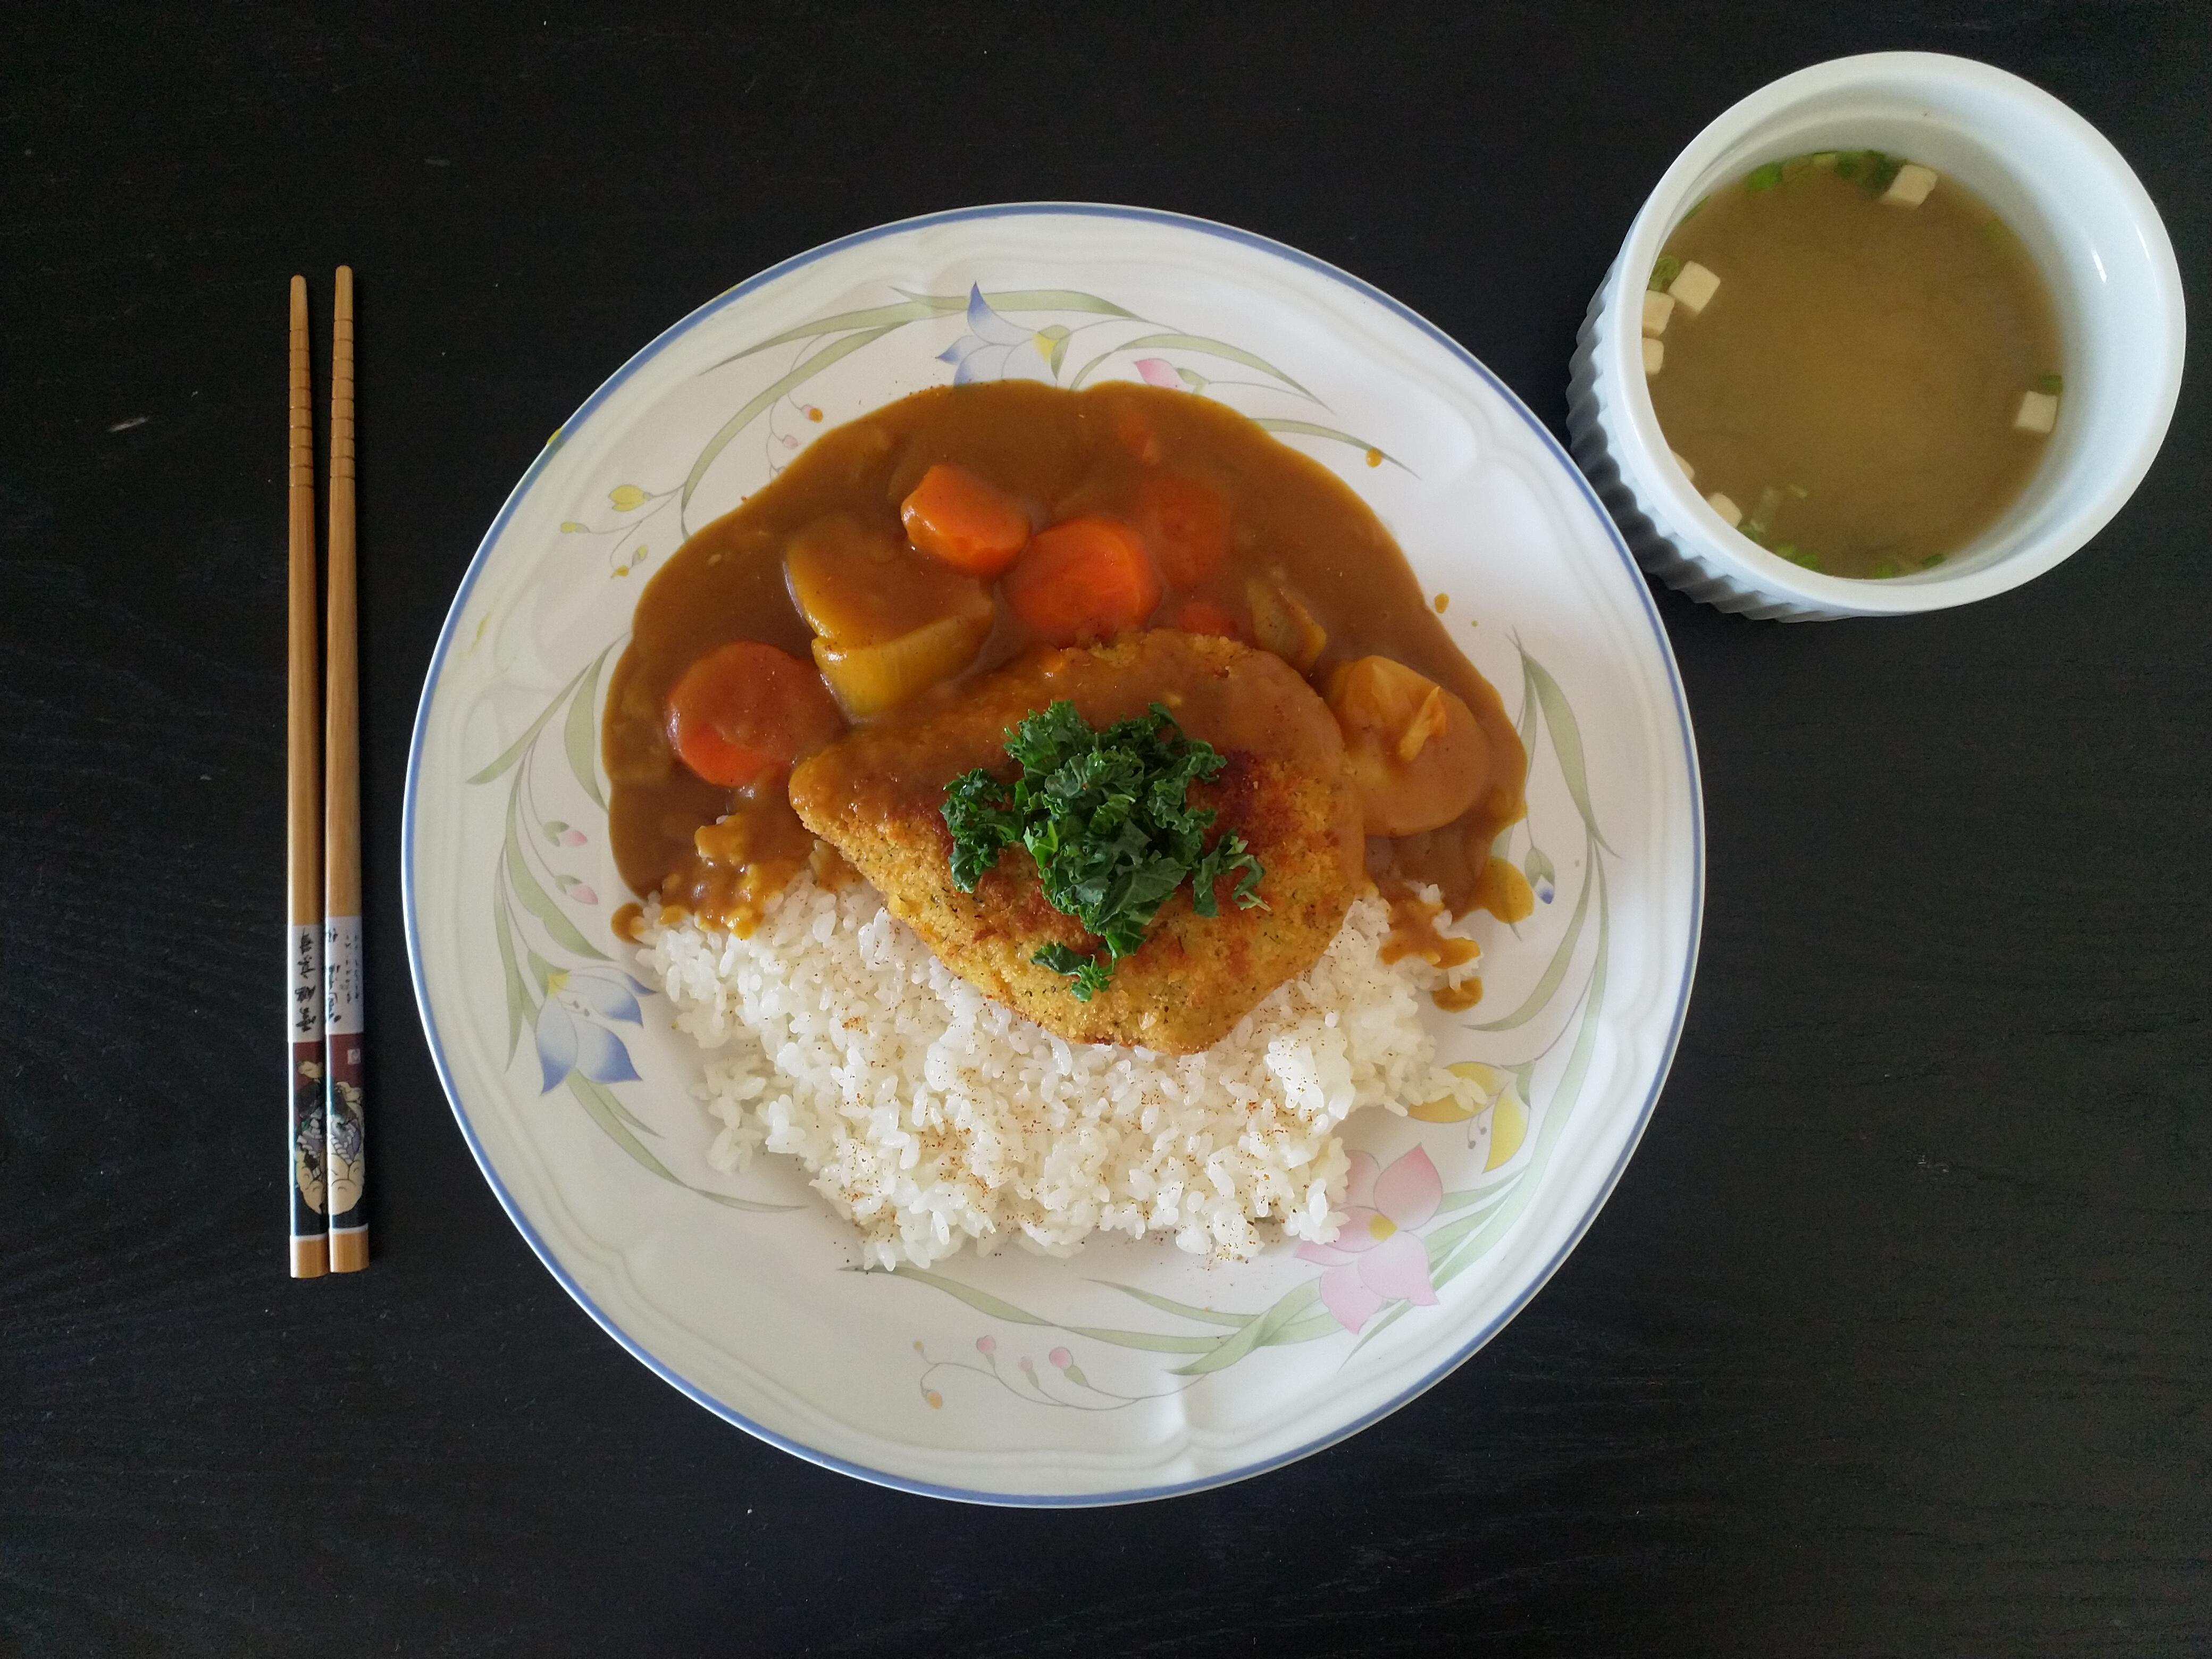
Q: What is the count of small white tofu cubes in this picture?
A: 7